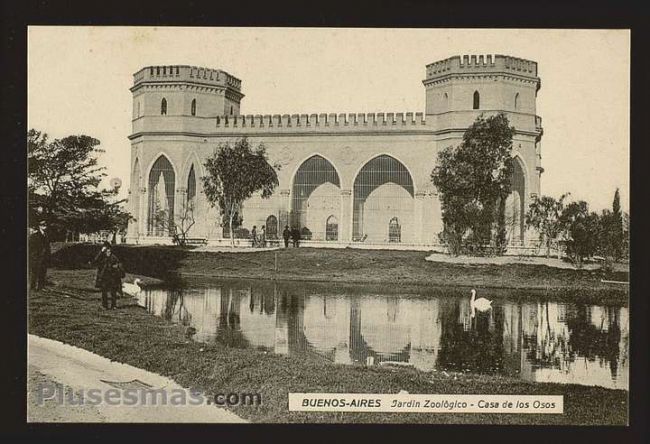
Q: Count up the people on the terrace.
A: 4